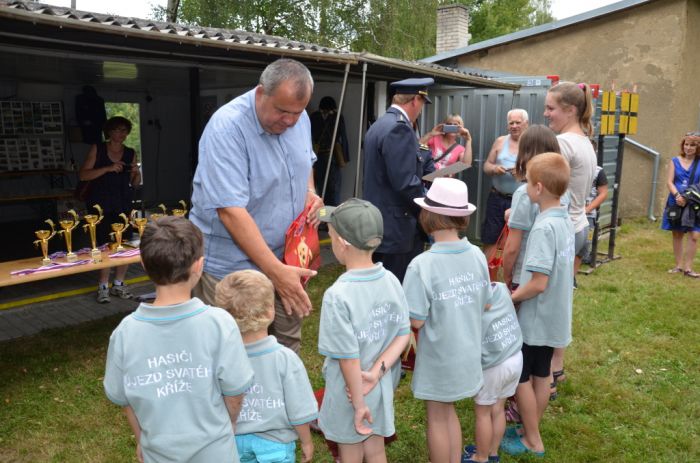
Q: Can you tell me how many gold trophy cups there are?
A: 7